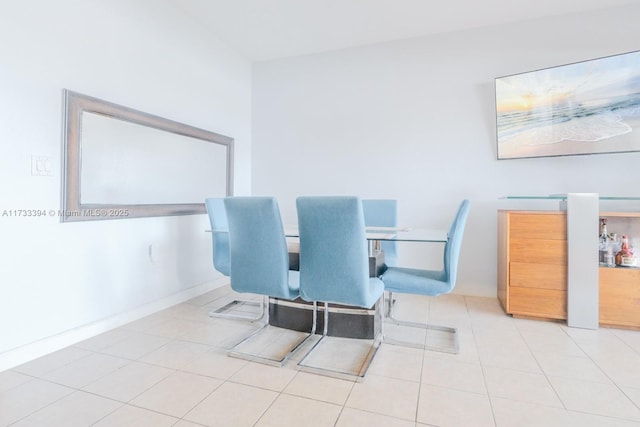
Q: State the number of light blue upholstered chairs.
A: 5